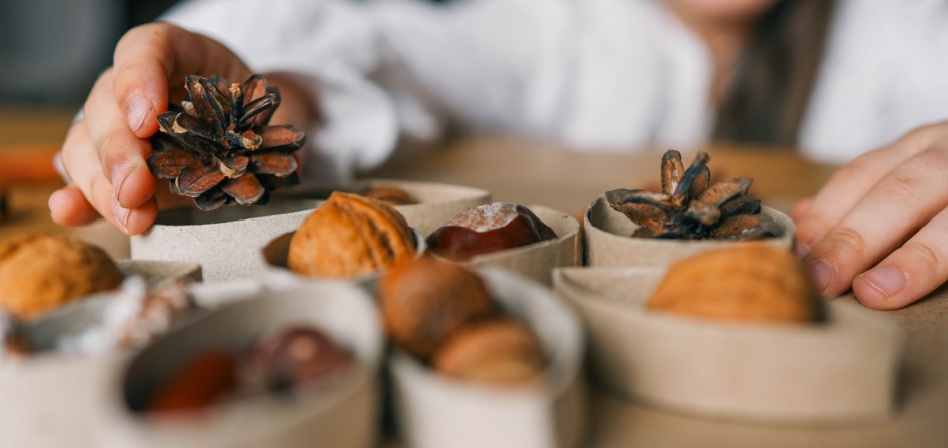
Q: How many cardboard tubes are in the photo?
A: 10